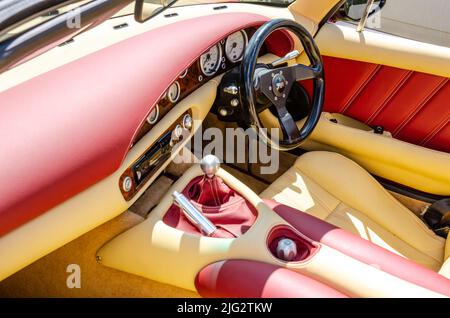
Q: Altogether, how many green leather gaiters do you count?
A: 0